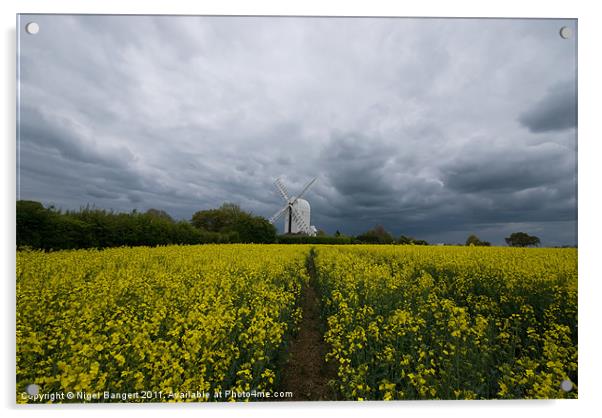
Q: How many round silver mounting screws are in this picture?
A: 4